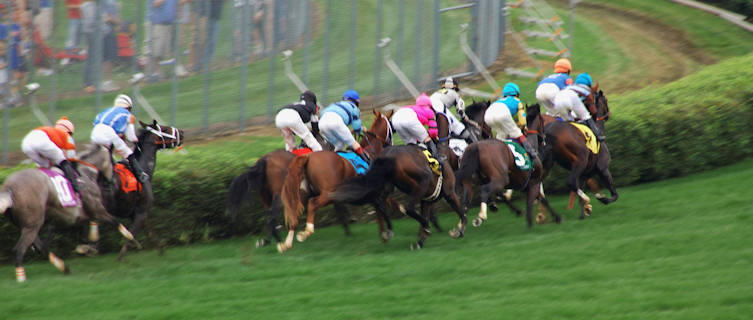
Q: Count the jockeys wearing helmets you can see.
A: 9